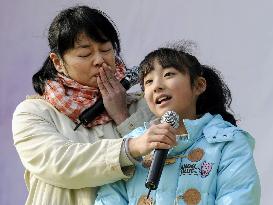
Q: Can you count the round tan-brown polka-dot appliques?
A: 4